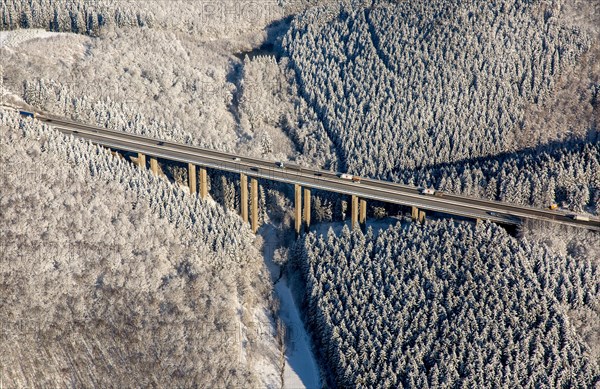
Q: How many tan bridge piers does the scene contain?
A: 12